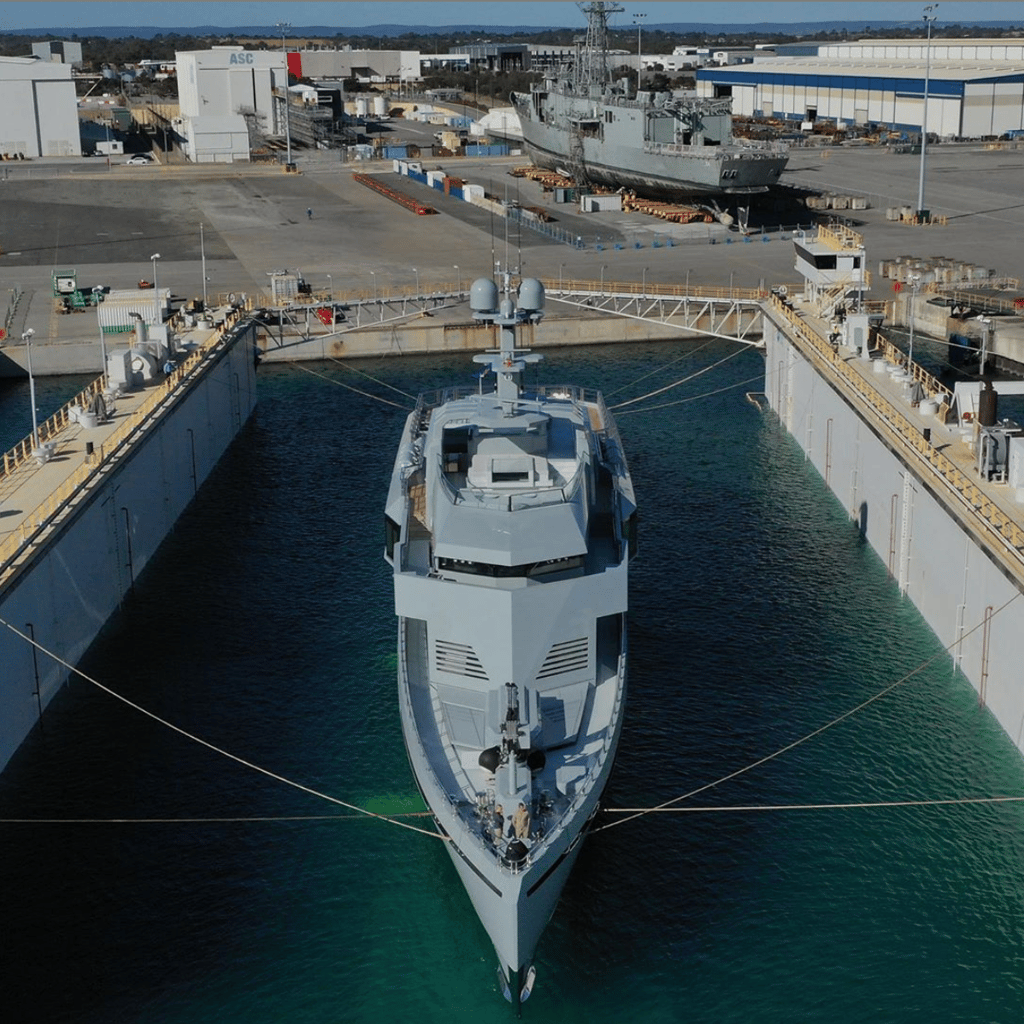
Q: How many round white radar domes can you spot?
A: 2